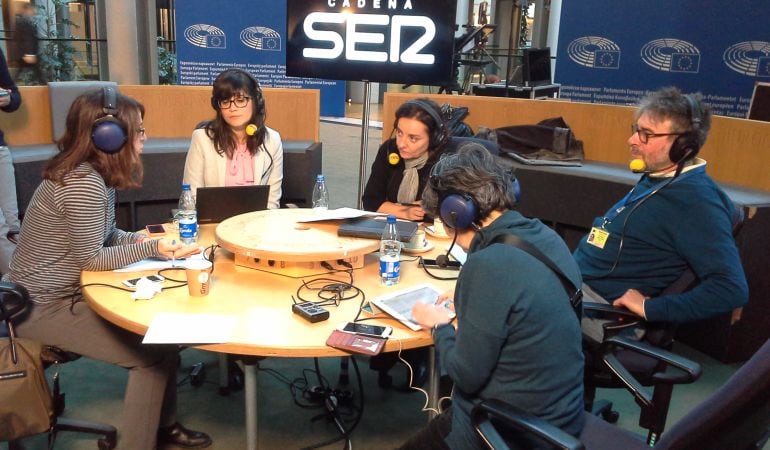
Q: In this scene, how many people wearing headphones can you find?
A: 5